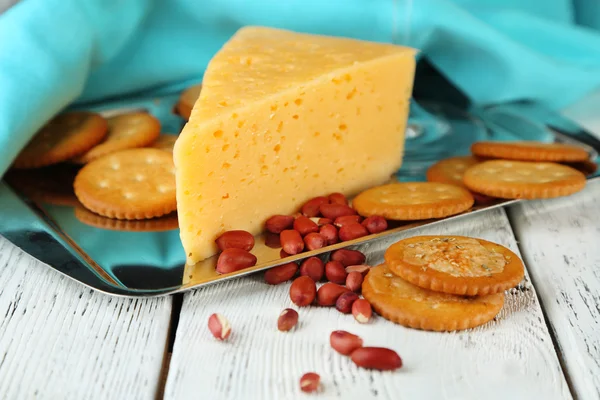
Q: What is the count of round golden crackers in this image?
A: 11